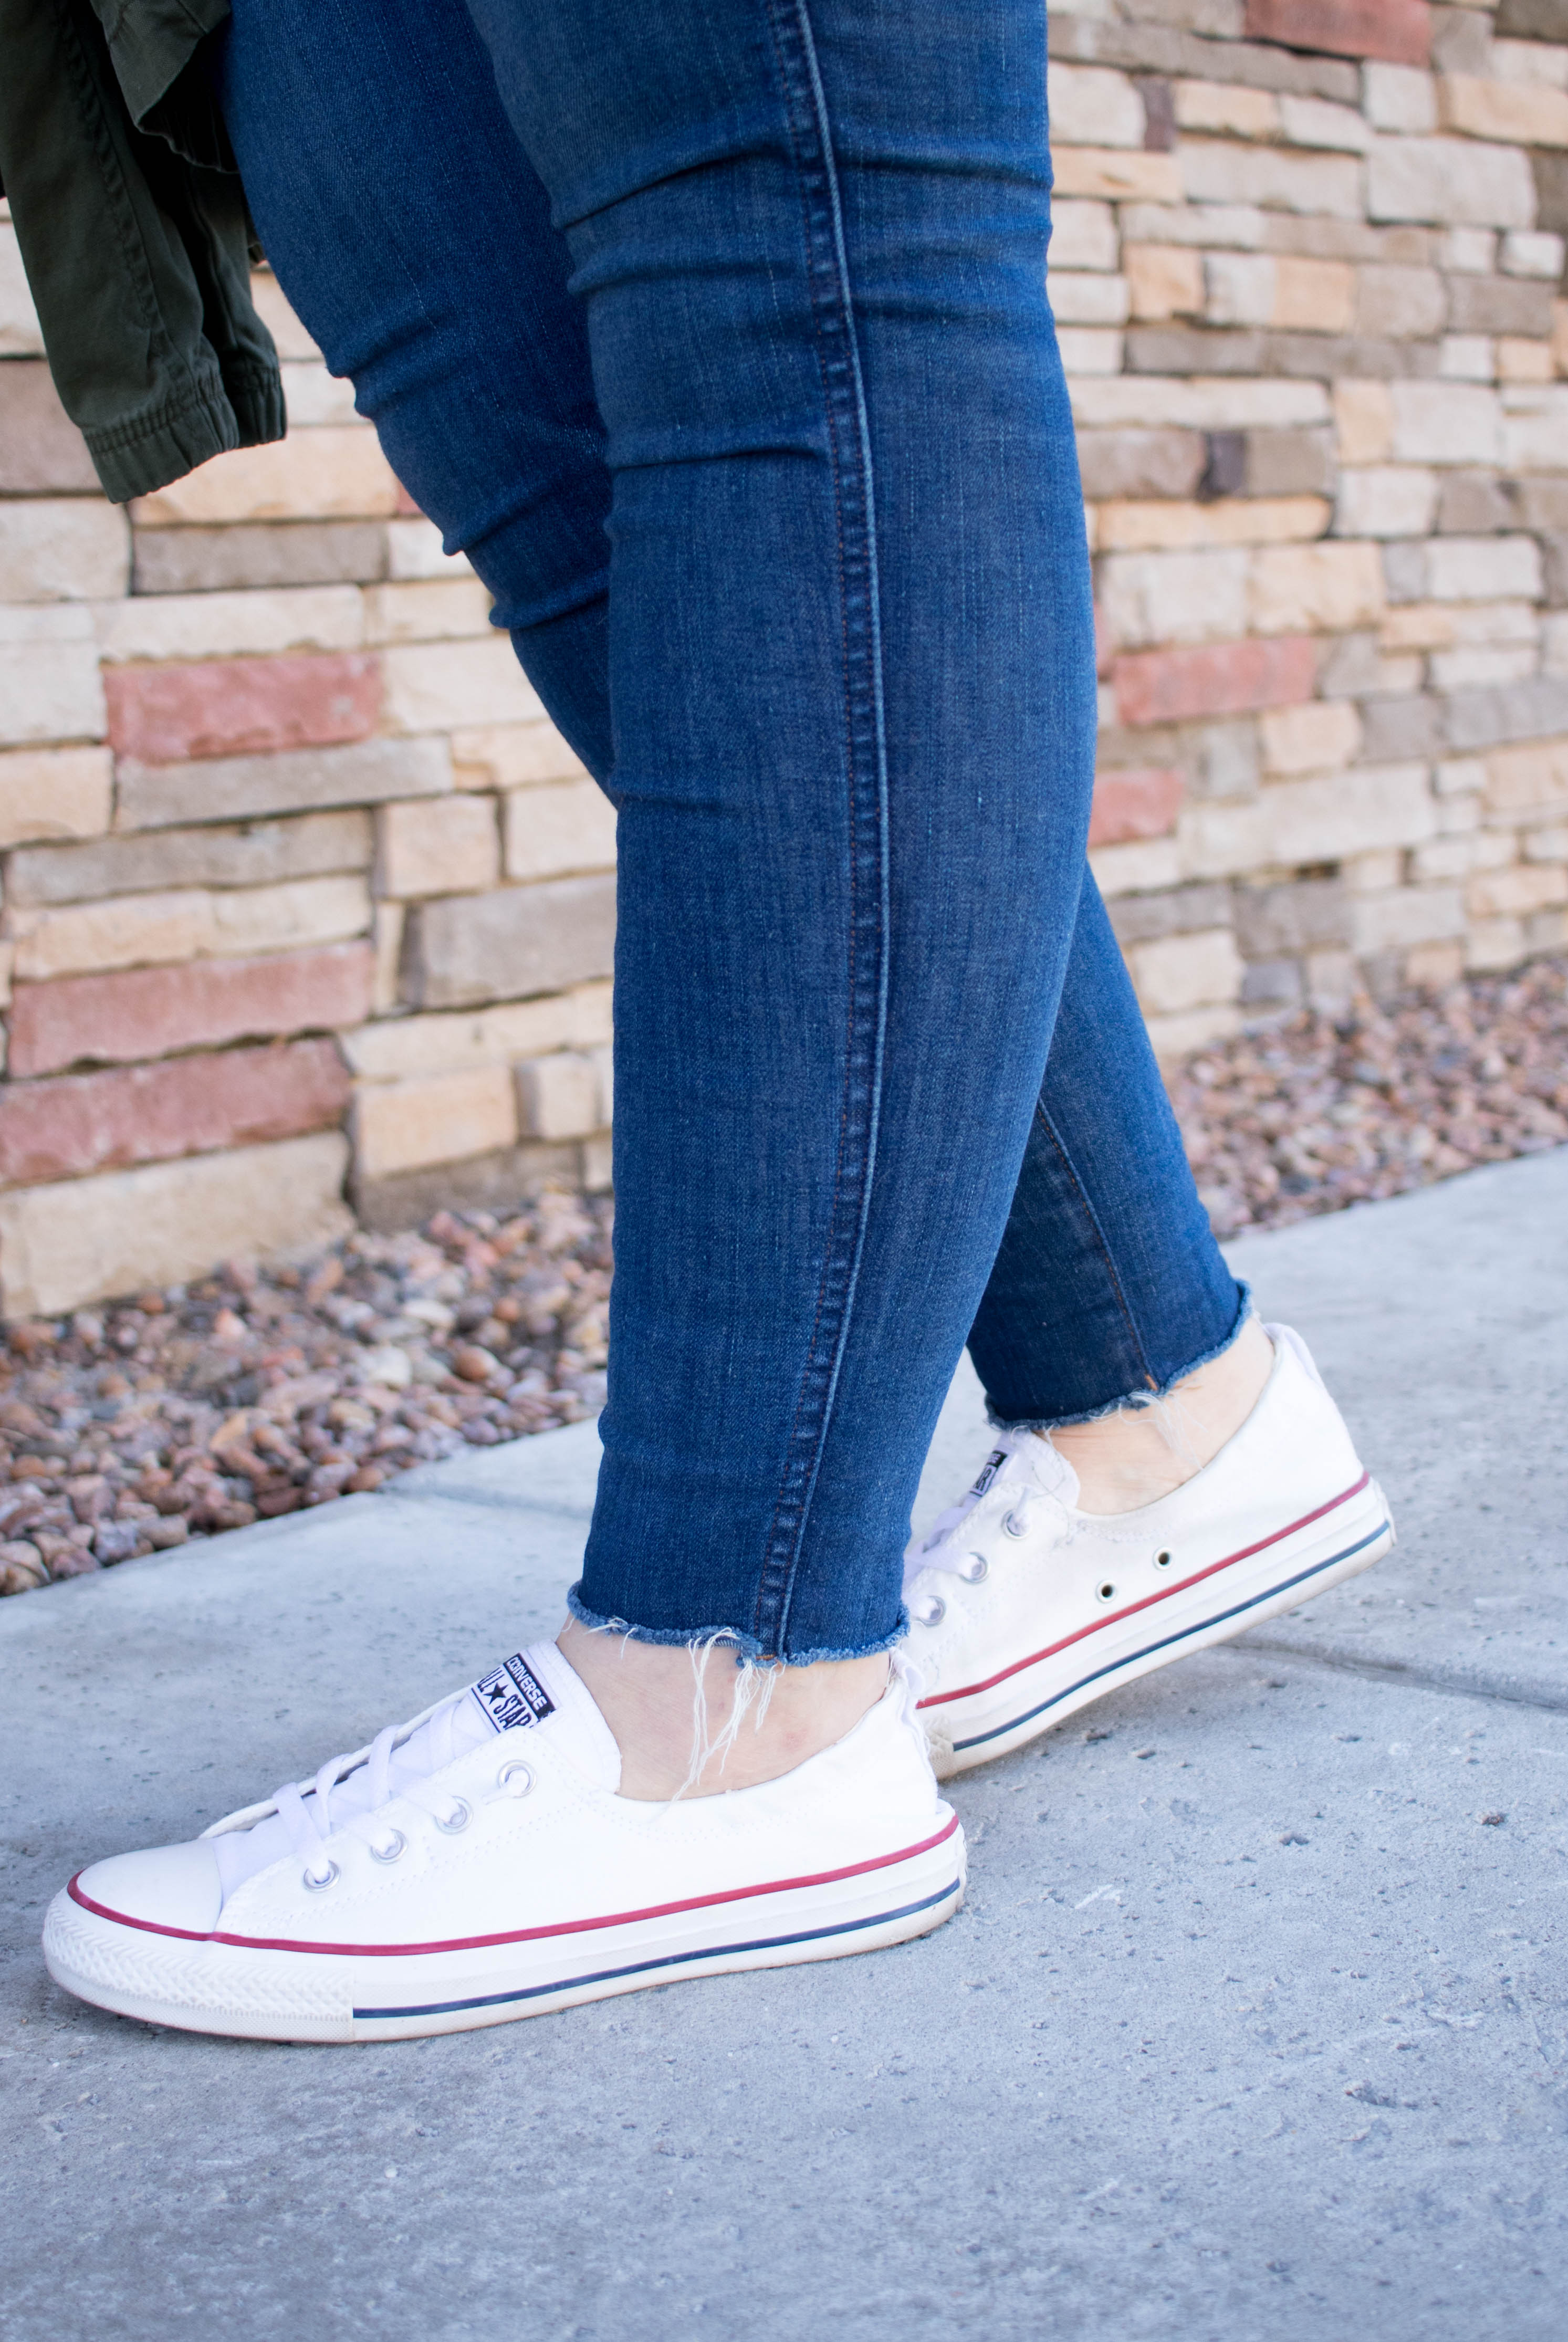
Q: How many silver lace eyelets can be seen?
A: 7